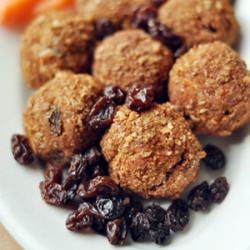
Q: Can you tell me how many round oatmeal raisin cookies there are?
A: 7